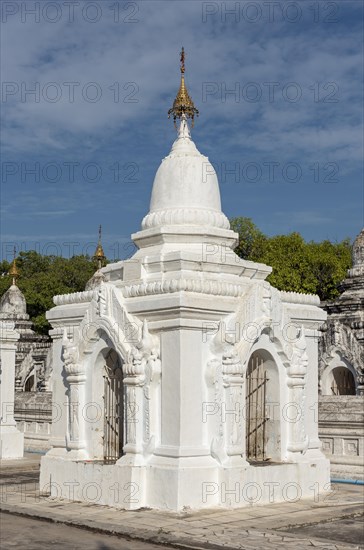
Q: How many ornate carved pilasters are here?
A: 4